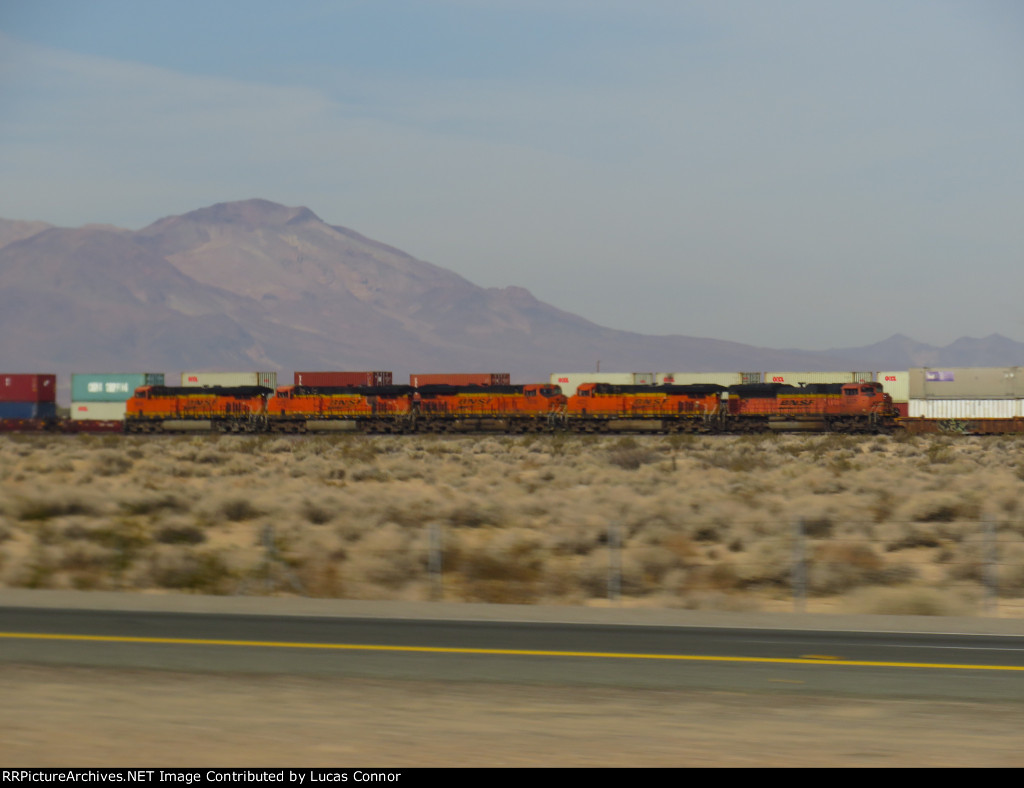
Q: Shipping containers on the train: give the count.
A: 14